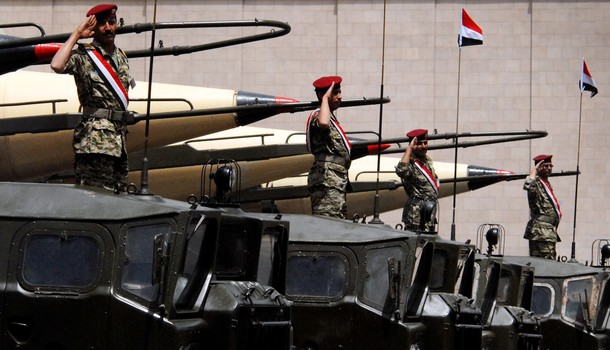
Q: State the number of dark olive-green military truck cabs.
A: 4